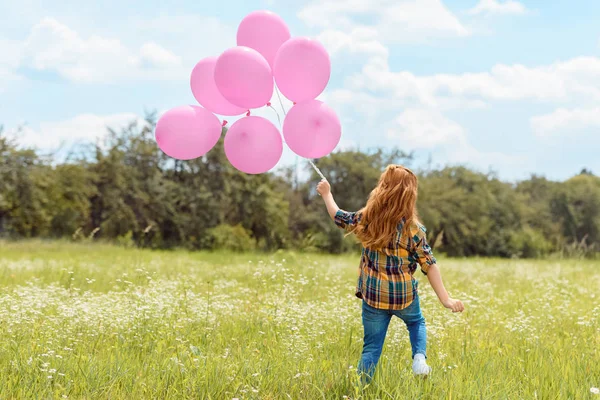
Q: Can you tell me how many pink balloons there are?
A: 7